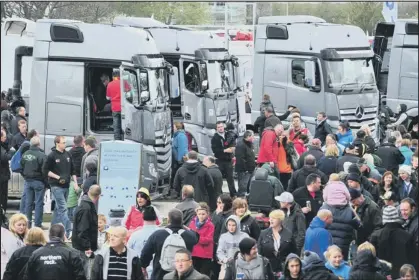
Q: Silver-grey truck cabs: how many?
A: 4